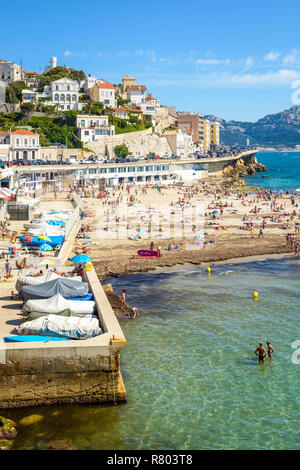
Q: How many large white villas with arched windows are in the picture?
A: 1